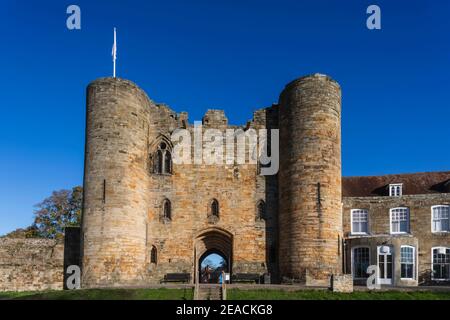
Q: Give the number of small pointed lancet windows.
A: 4